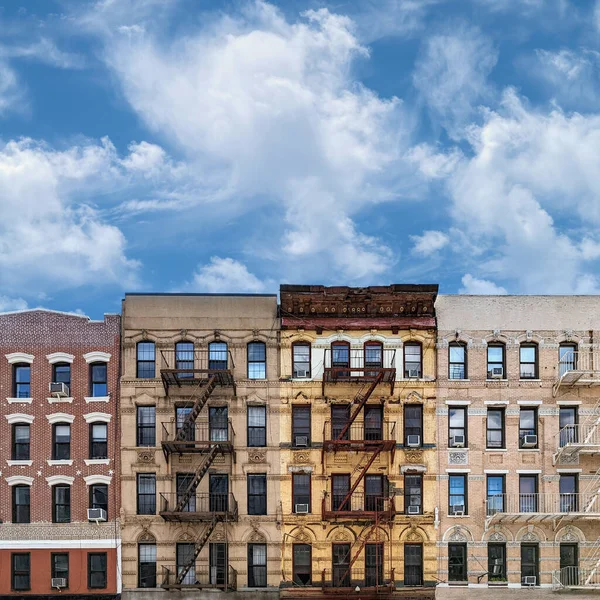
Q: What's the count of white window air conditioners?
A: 14